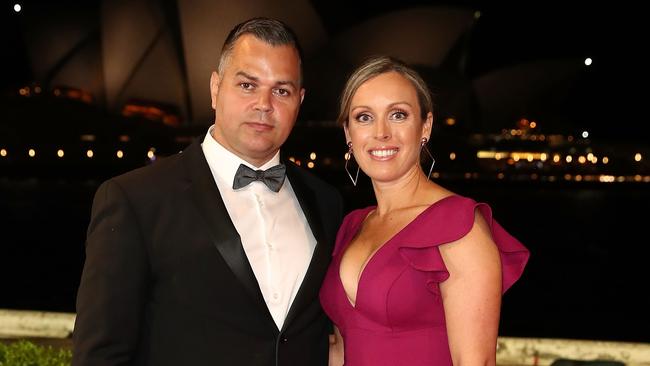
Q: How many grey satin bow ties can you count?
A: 1